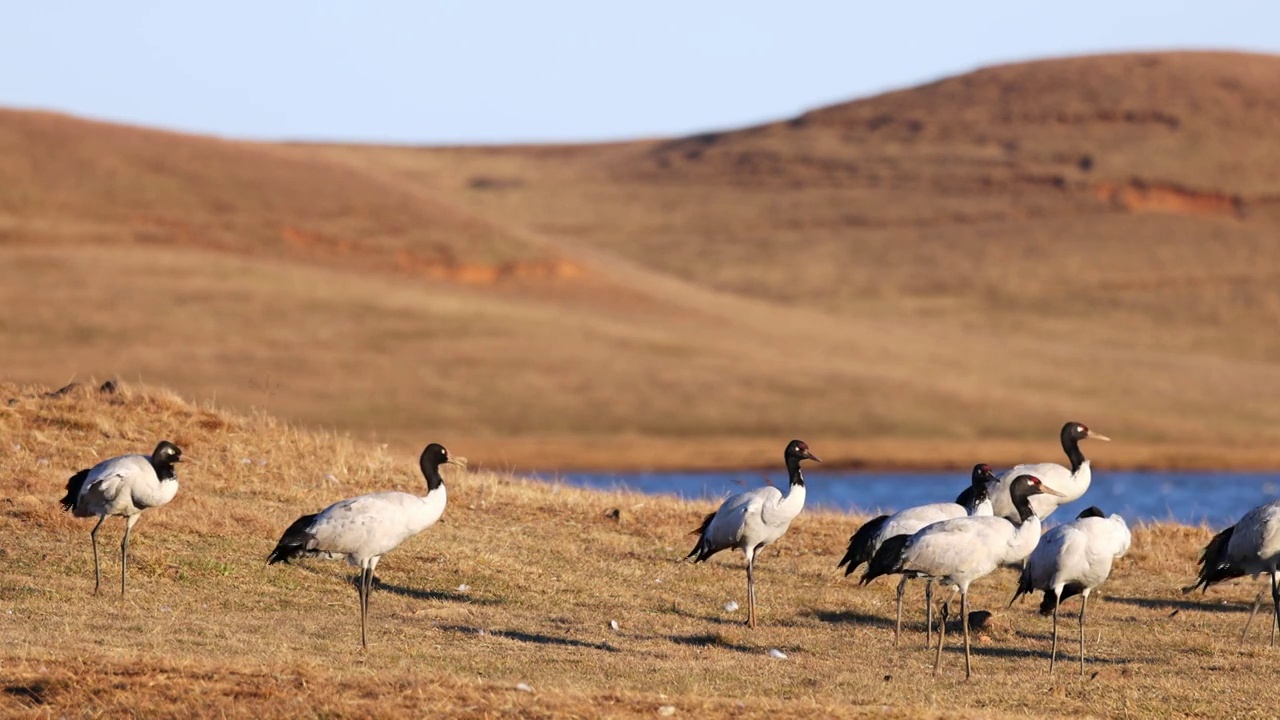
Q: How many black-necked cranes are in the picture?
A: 8